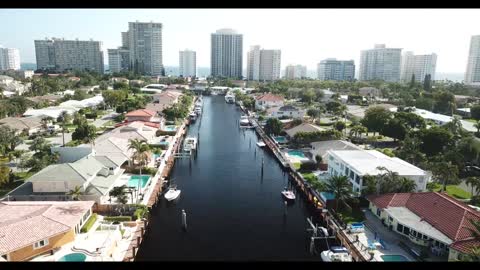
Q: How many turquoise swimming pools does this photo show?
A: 9